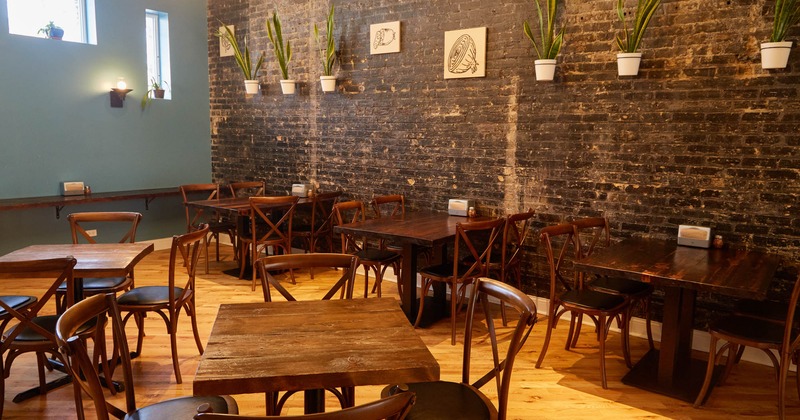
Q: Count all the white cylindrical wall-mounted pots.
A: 6